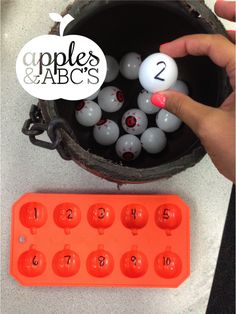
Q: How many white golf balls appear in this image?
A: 13